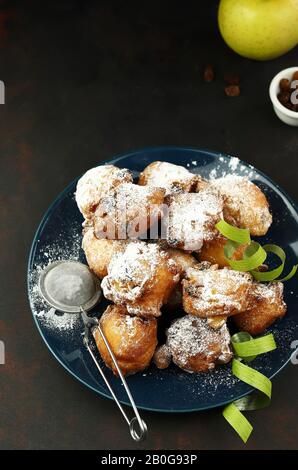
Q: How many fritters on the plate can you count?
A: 13